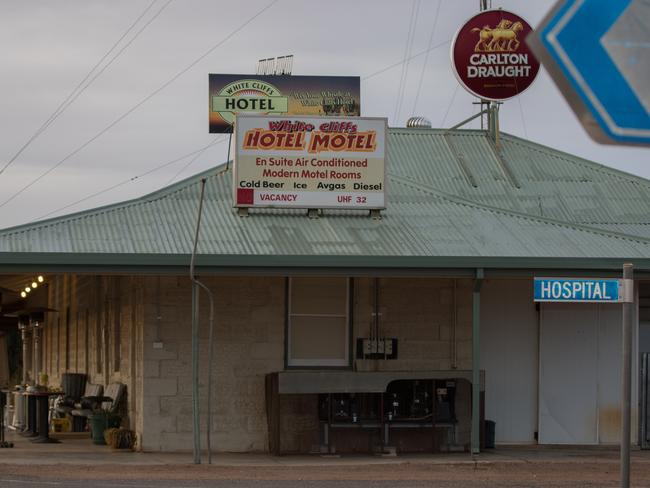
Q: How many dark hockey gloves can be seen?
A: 0